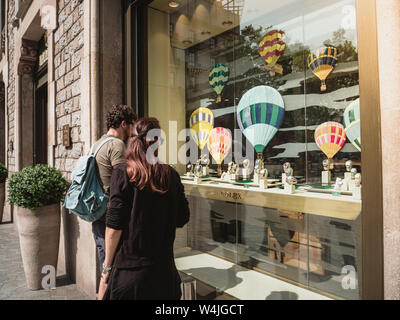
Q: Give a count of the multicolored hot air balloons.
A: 8